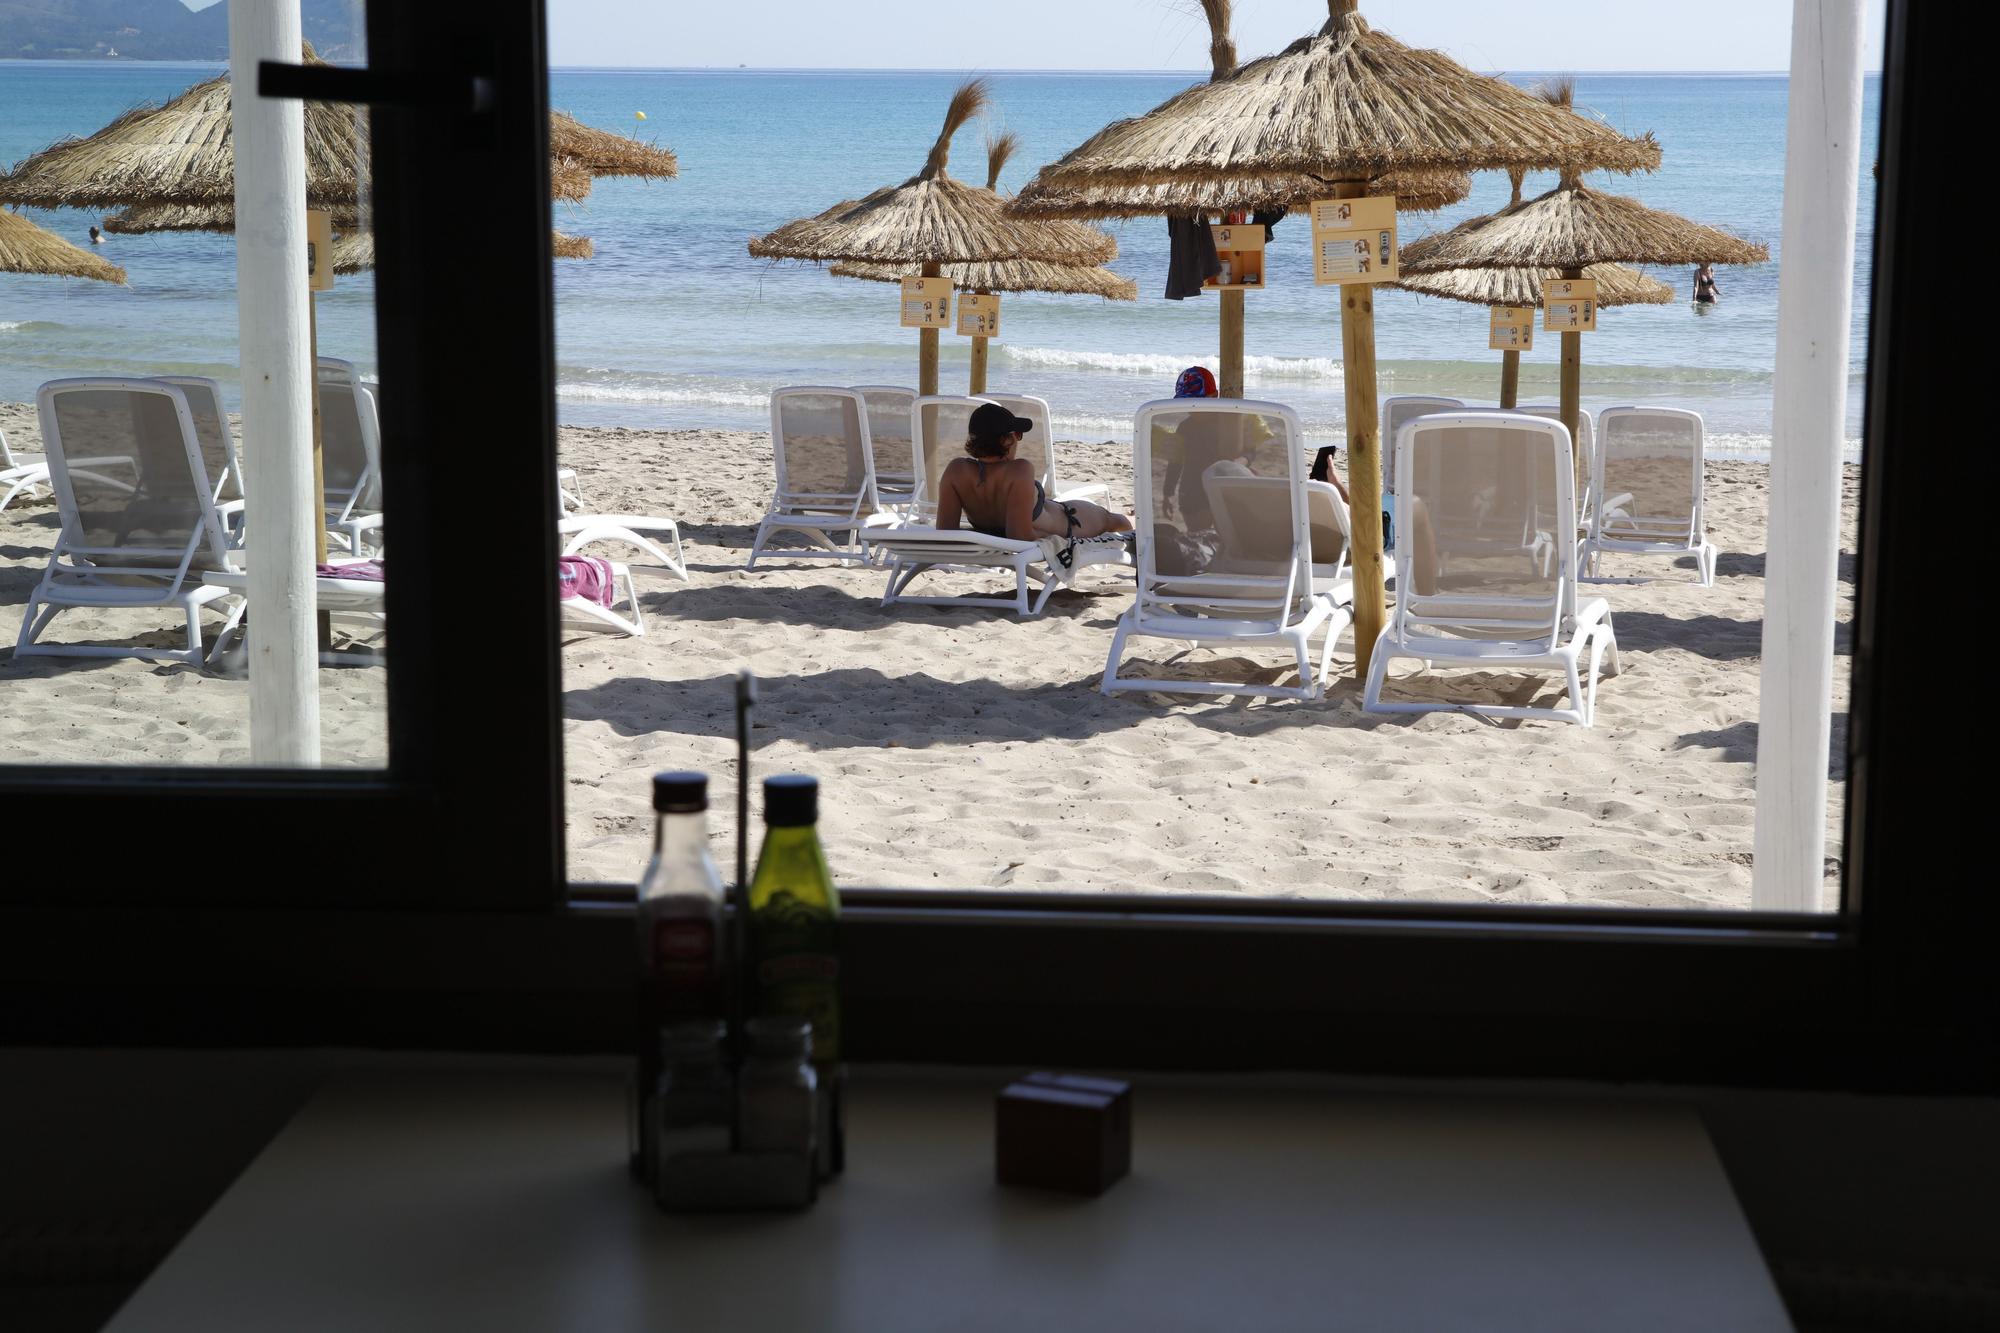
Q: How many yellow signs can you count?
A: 7